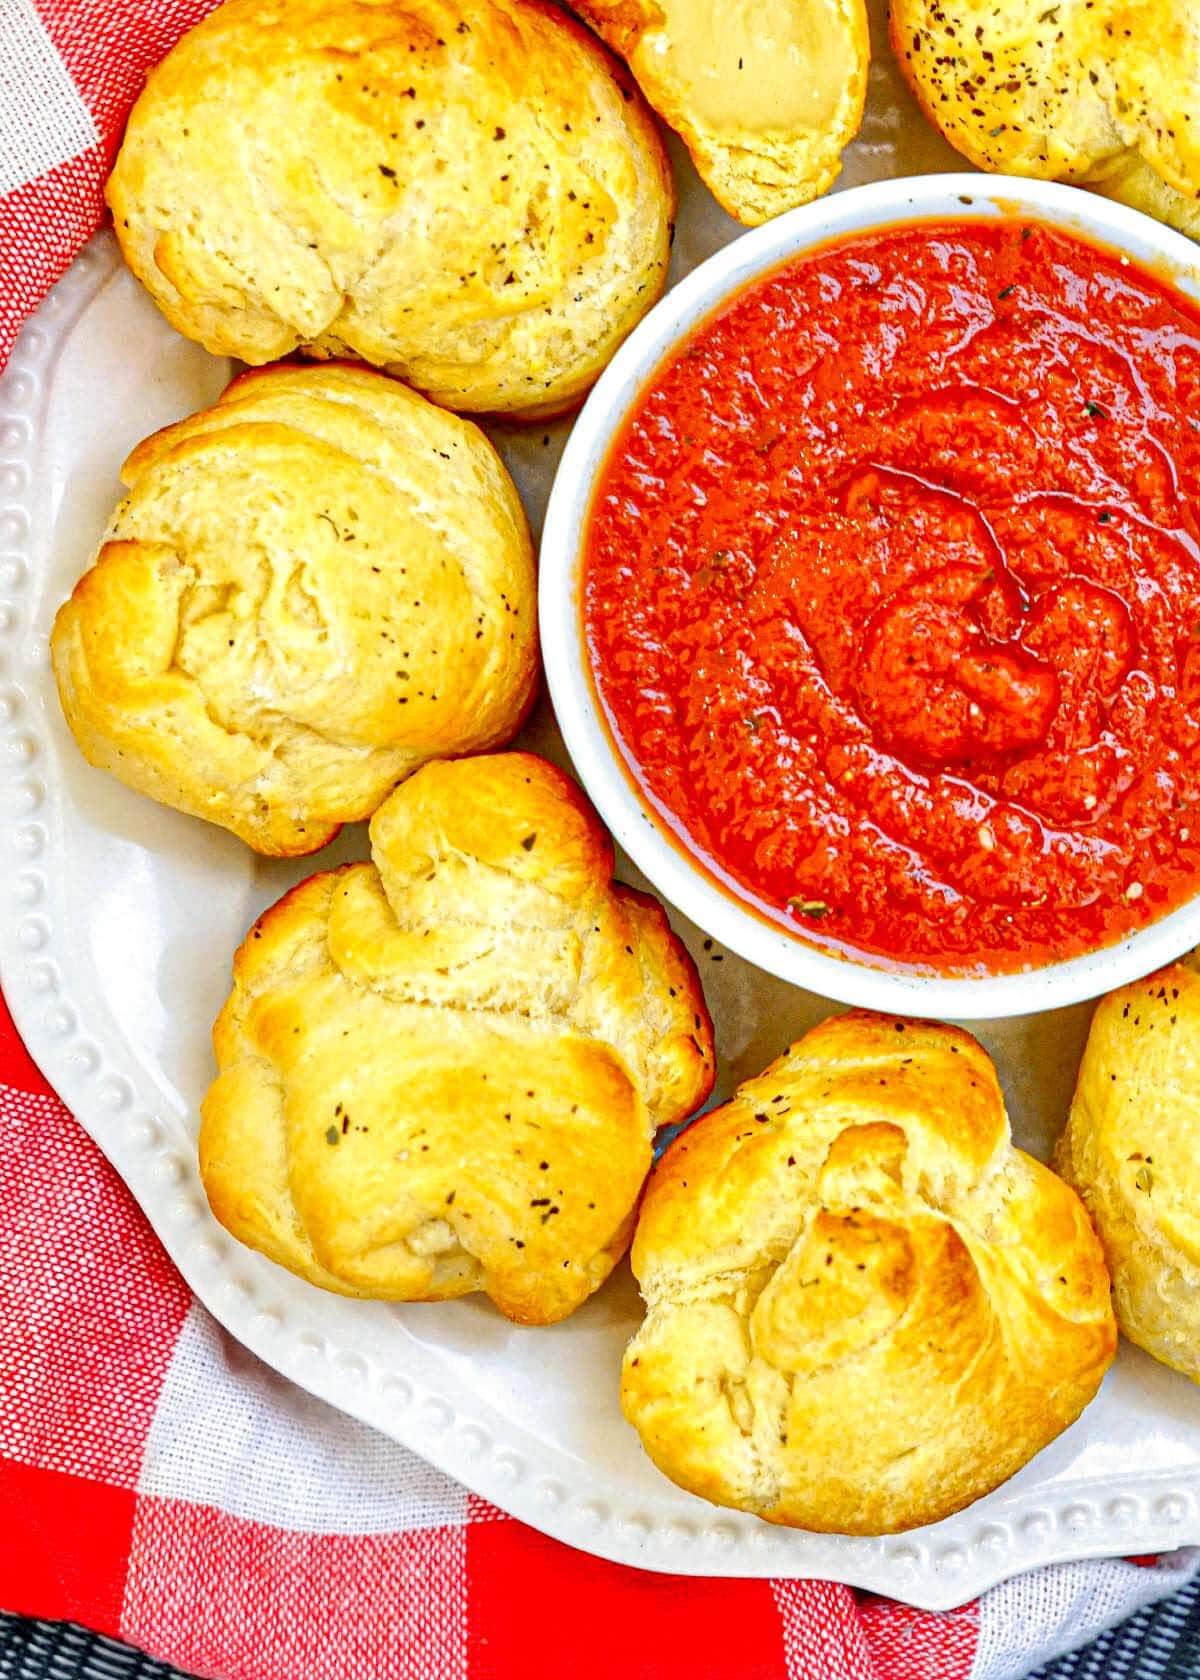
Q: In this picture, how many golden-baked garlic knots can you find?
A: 7